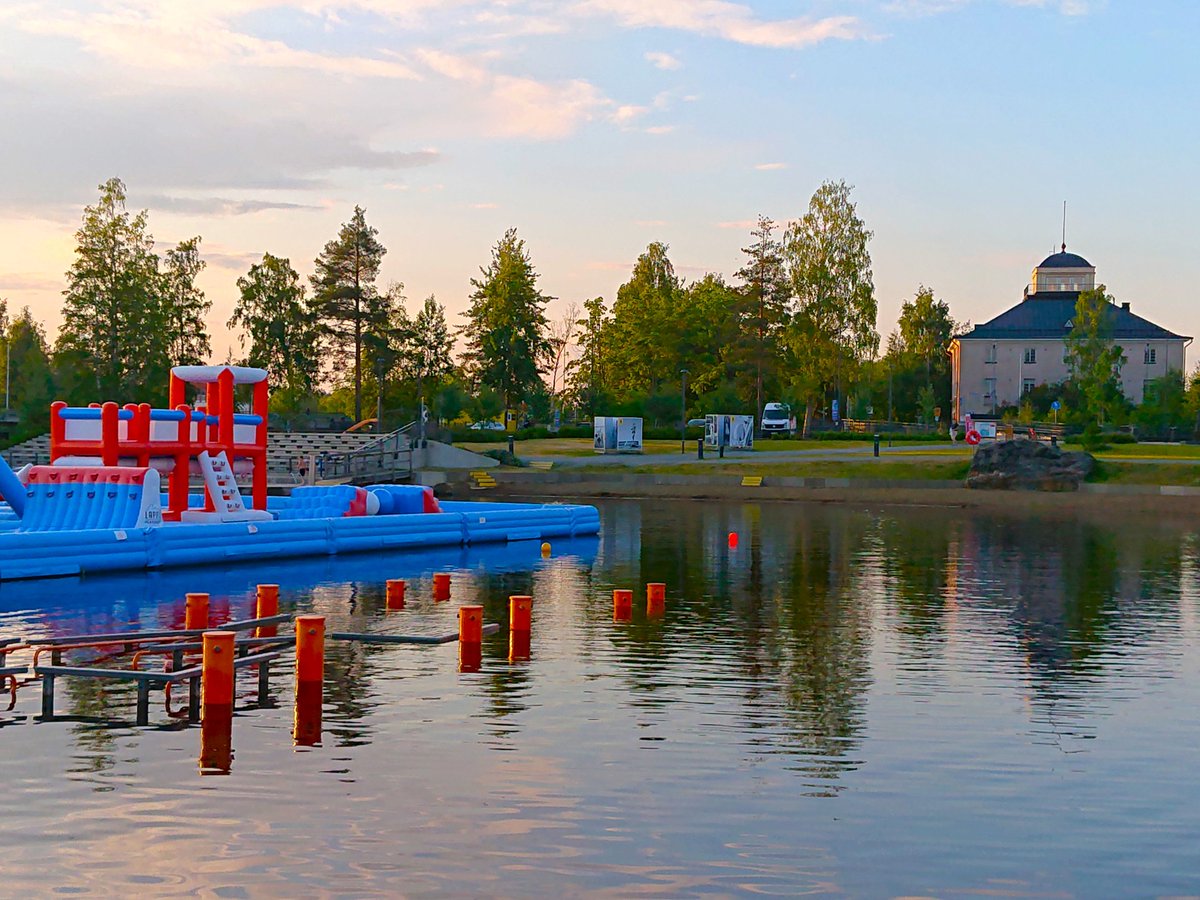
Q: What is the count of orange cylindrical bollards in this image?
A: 10